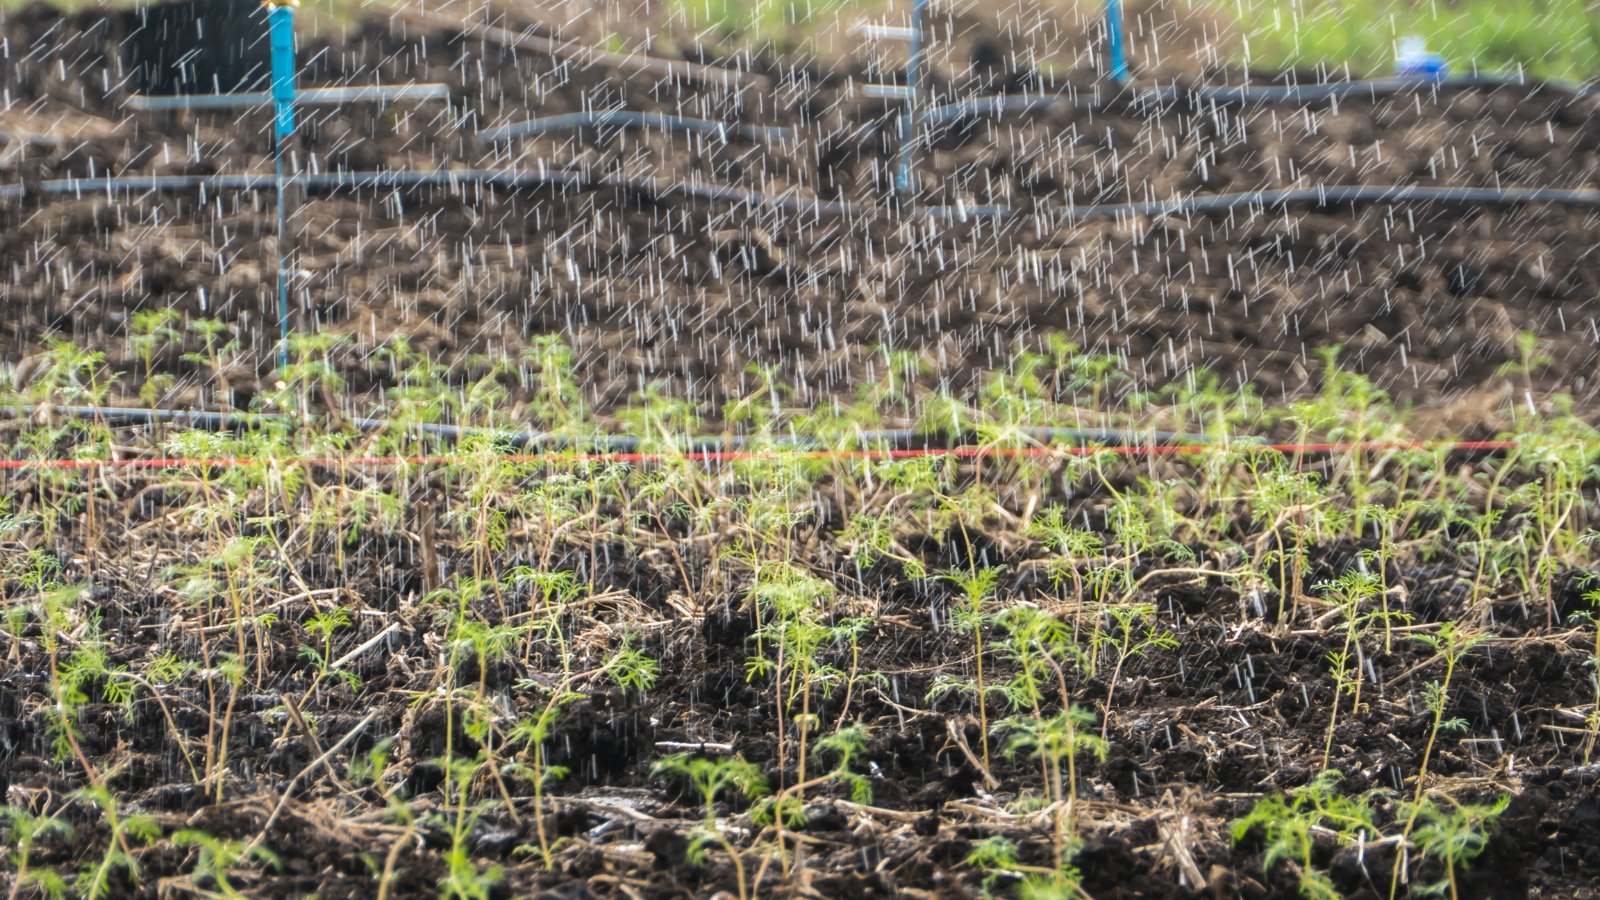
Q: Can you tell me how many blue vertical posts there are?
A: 3